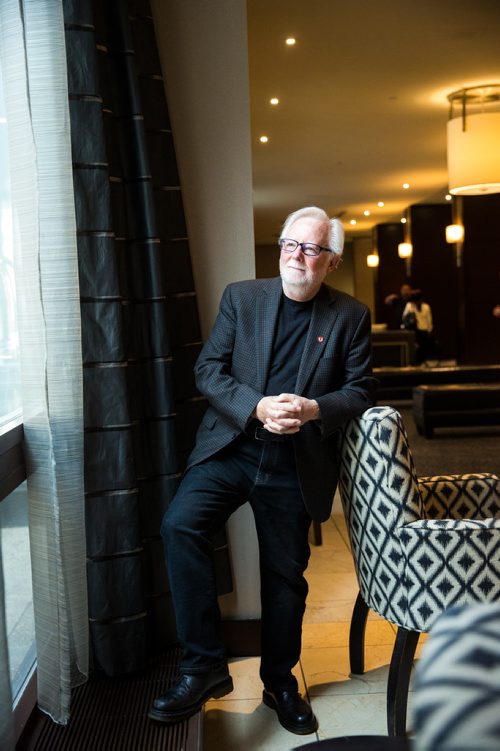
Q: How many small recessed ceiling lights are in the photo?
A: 9